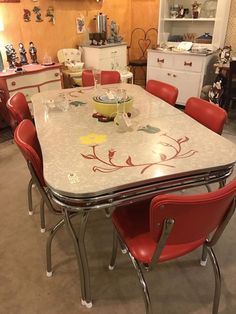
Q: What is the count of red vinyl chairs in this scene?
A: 6